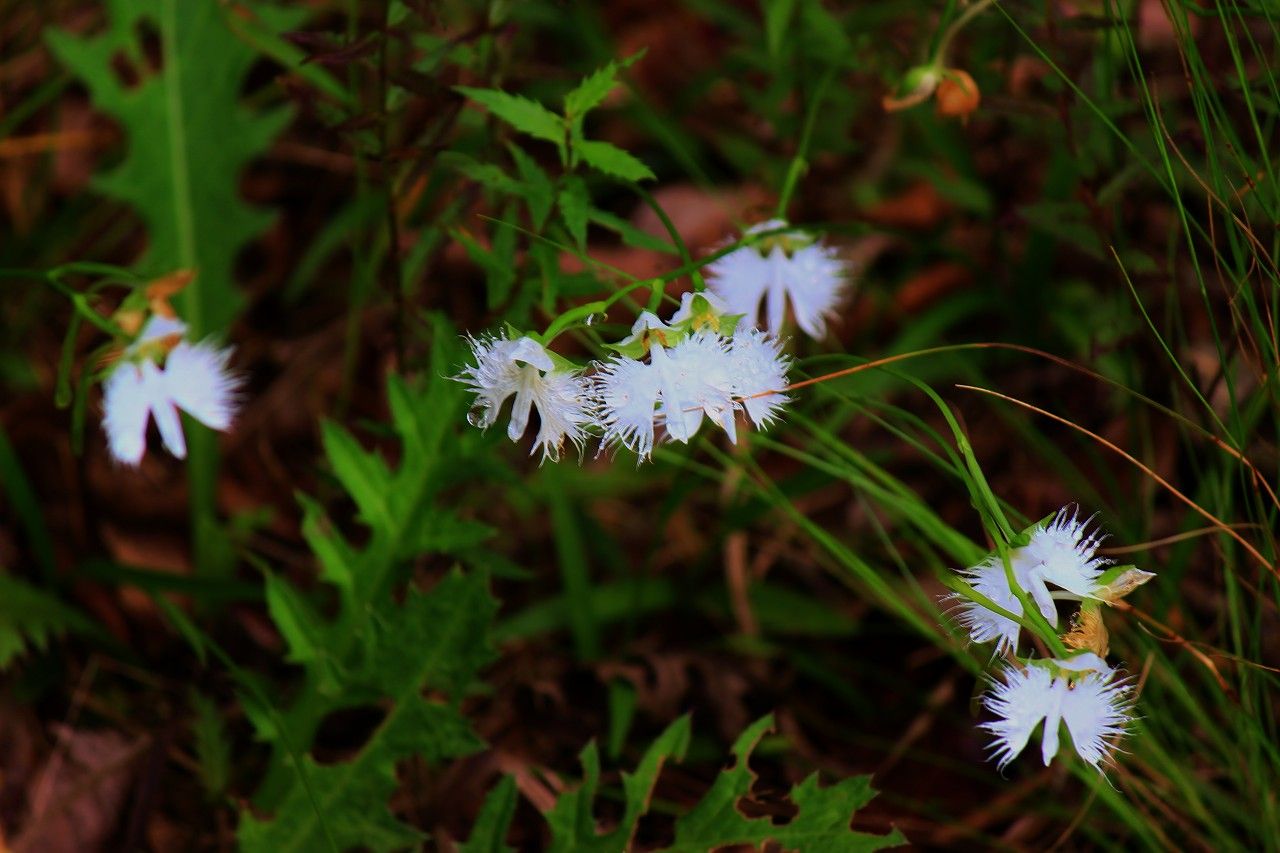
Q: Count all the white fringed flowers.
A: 7